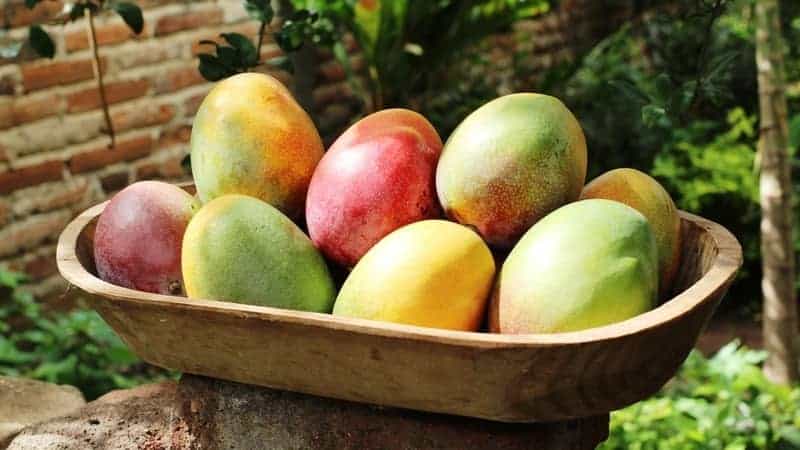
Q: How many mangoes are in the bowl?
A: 8